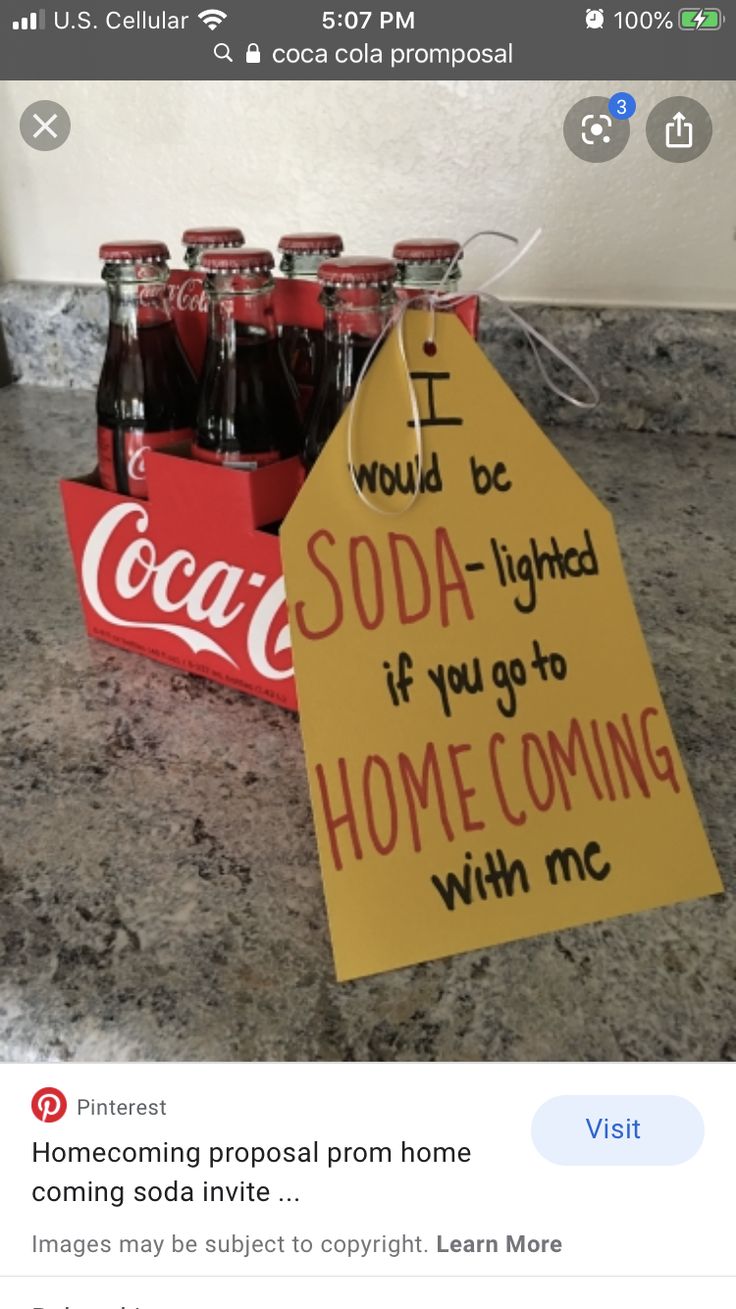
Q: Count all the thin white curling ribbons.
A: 1